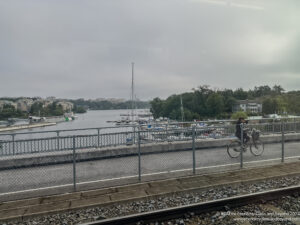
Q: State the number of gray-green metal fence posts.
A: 5